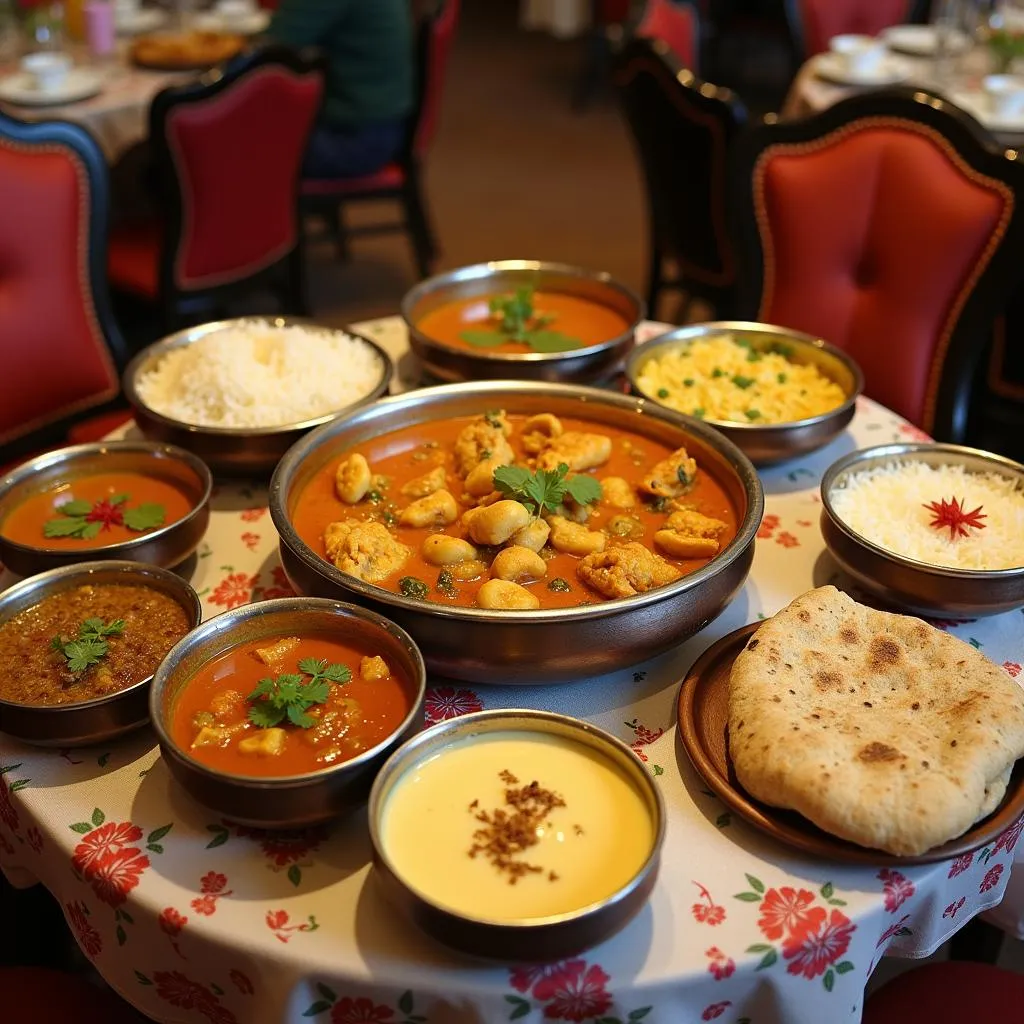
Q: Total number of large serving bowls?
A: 1